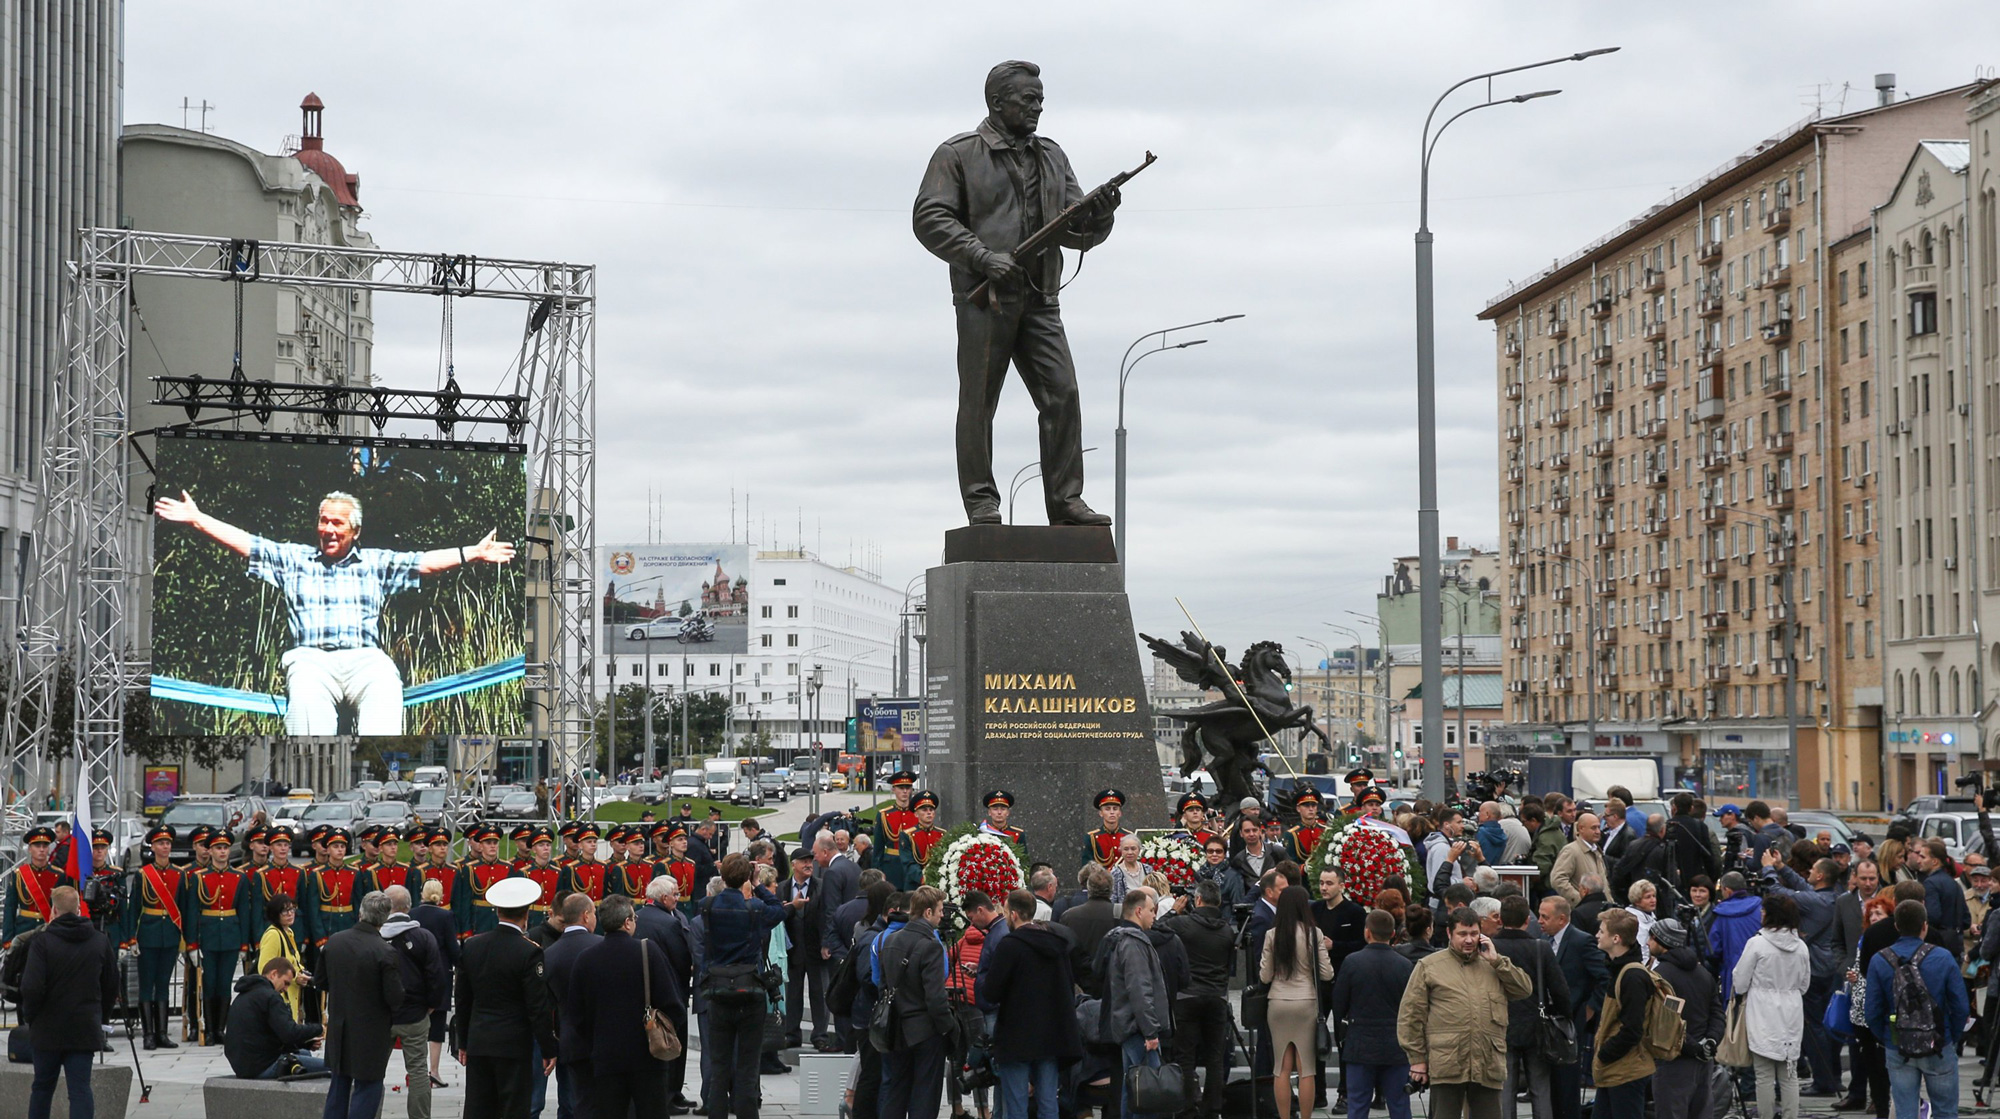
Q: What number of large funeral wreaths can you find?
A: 3